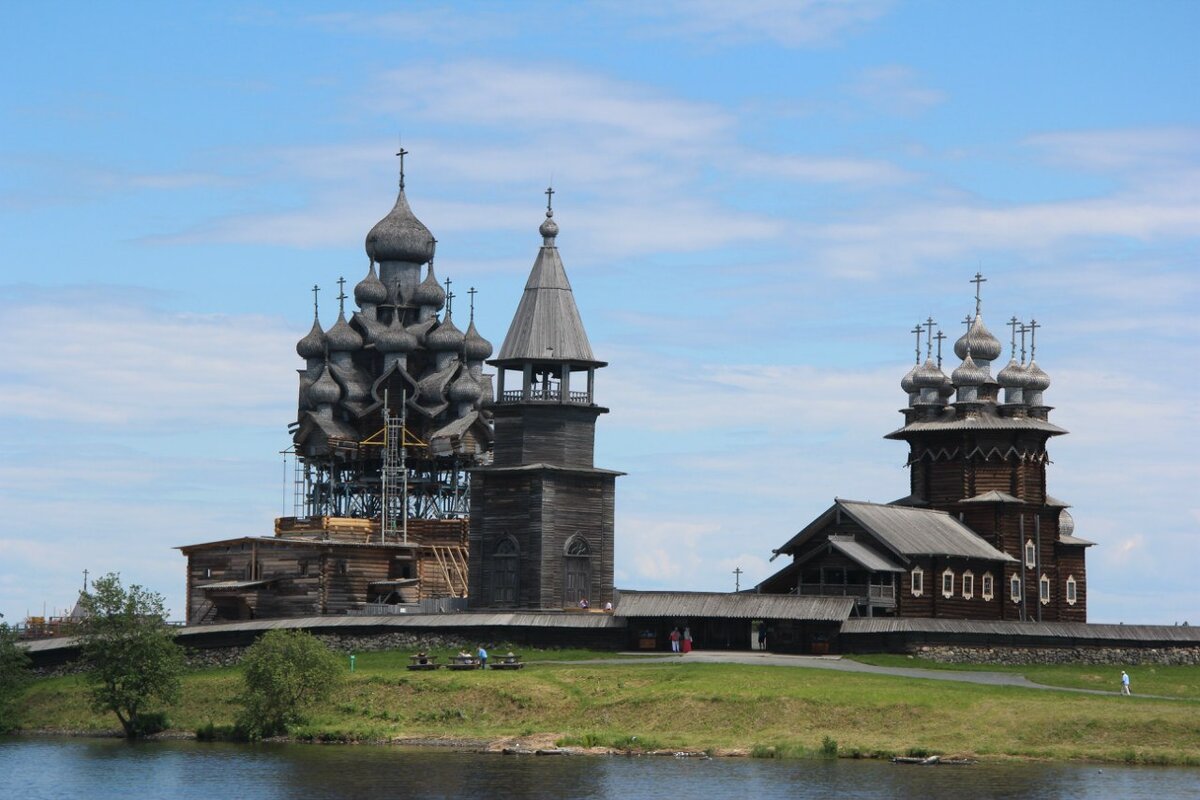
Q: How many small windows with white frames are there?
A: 8